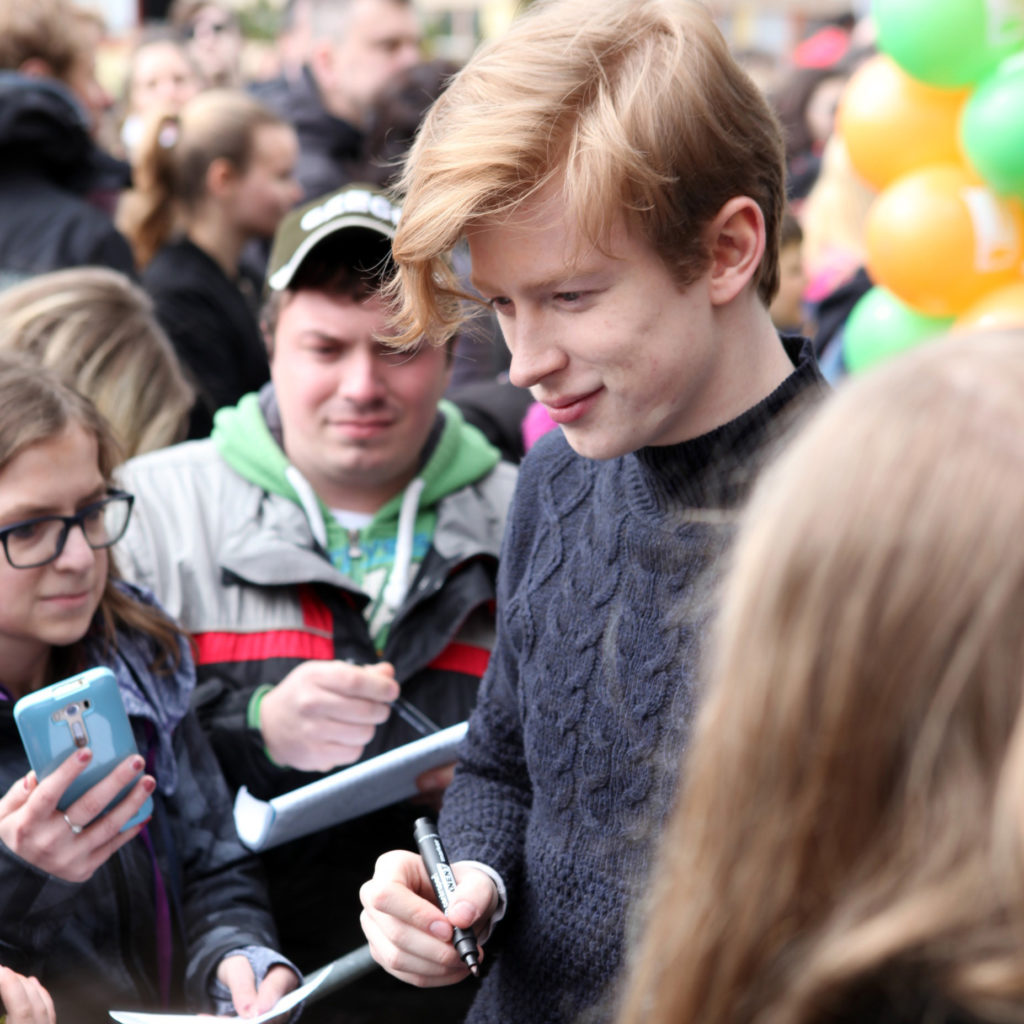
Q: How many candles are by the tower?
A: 0